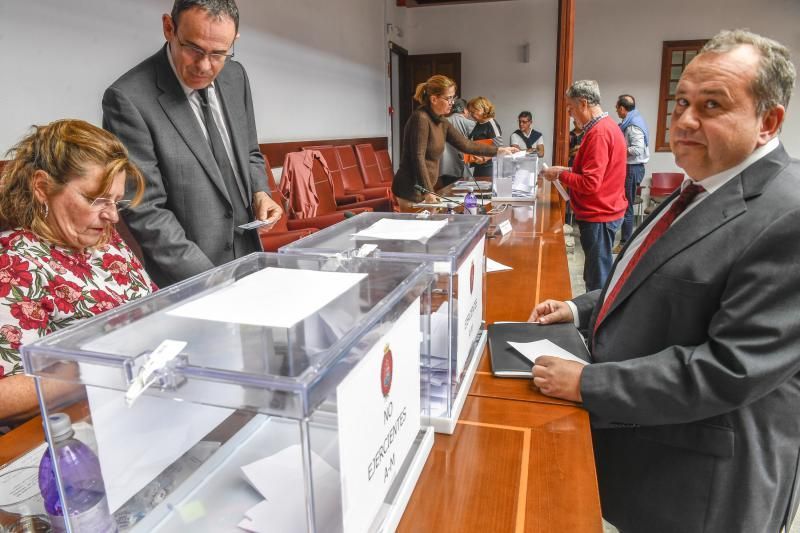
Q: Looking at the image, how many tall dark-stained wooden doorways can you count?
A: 1